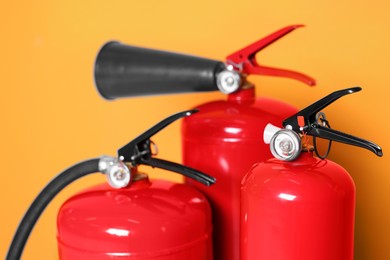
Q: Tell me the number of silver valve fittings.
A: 3